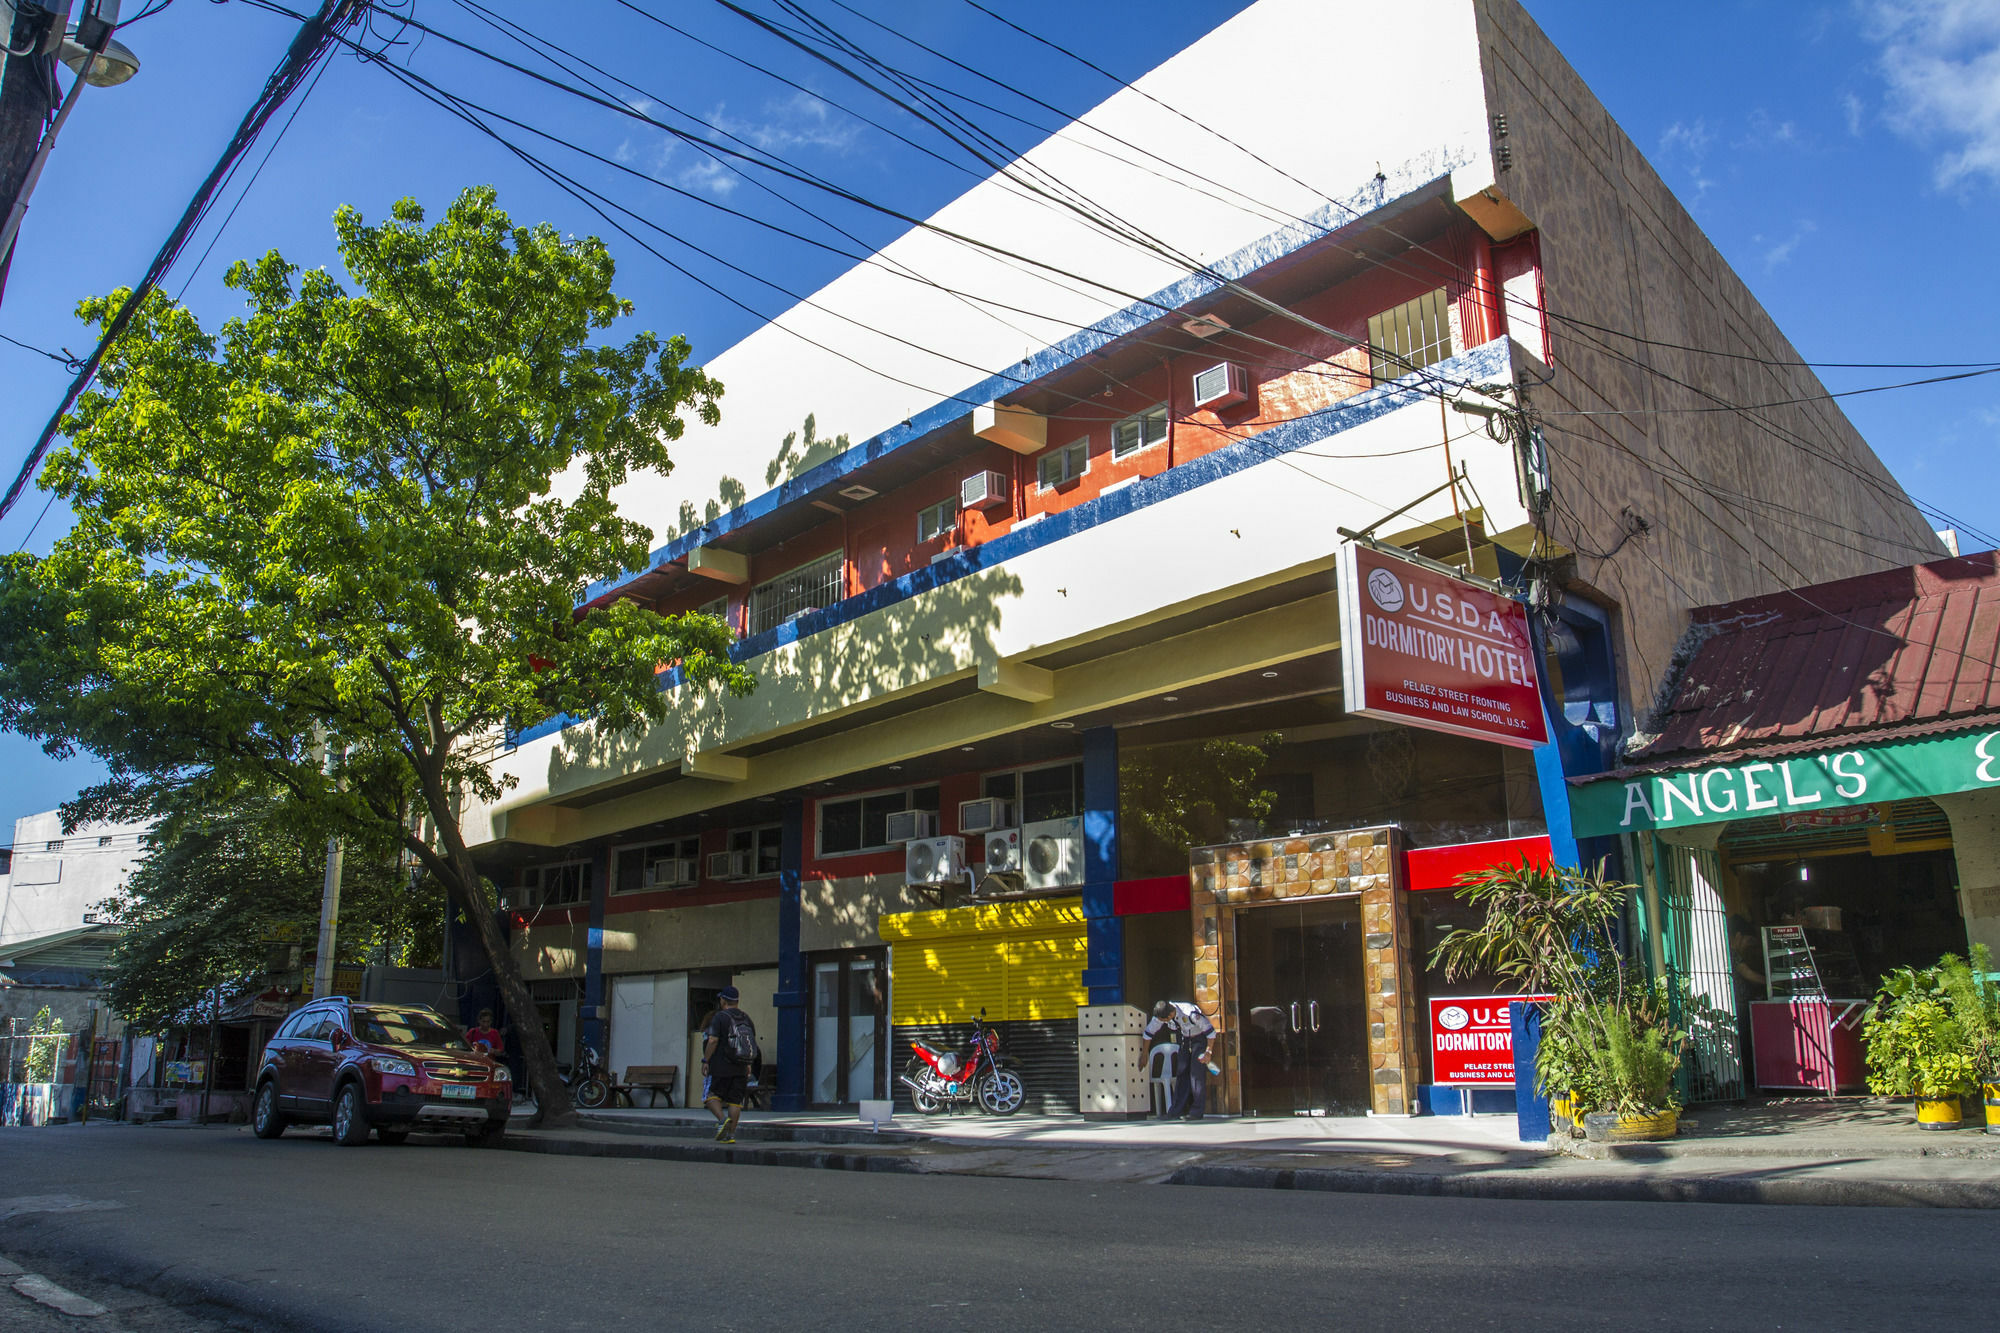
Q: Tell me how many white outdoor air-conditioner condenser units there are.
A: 3